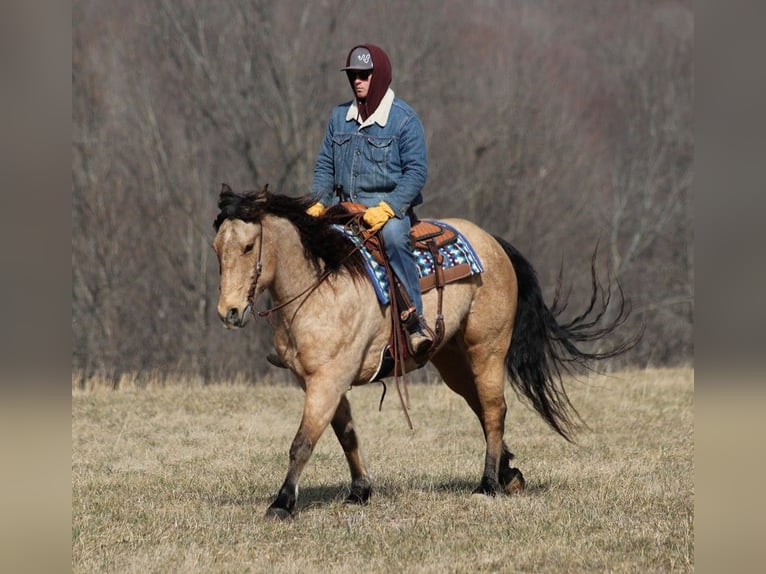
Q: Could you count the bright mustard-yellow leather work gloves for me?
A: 2